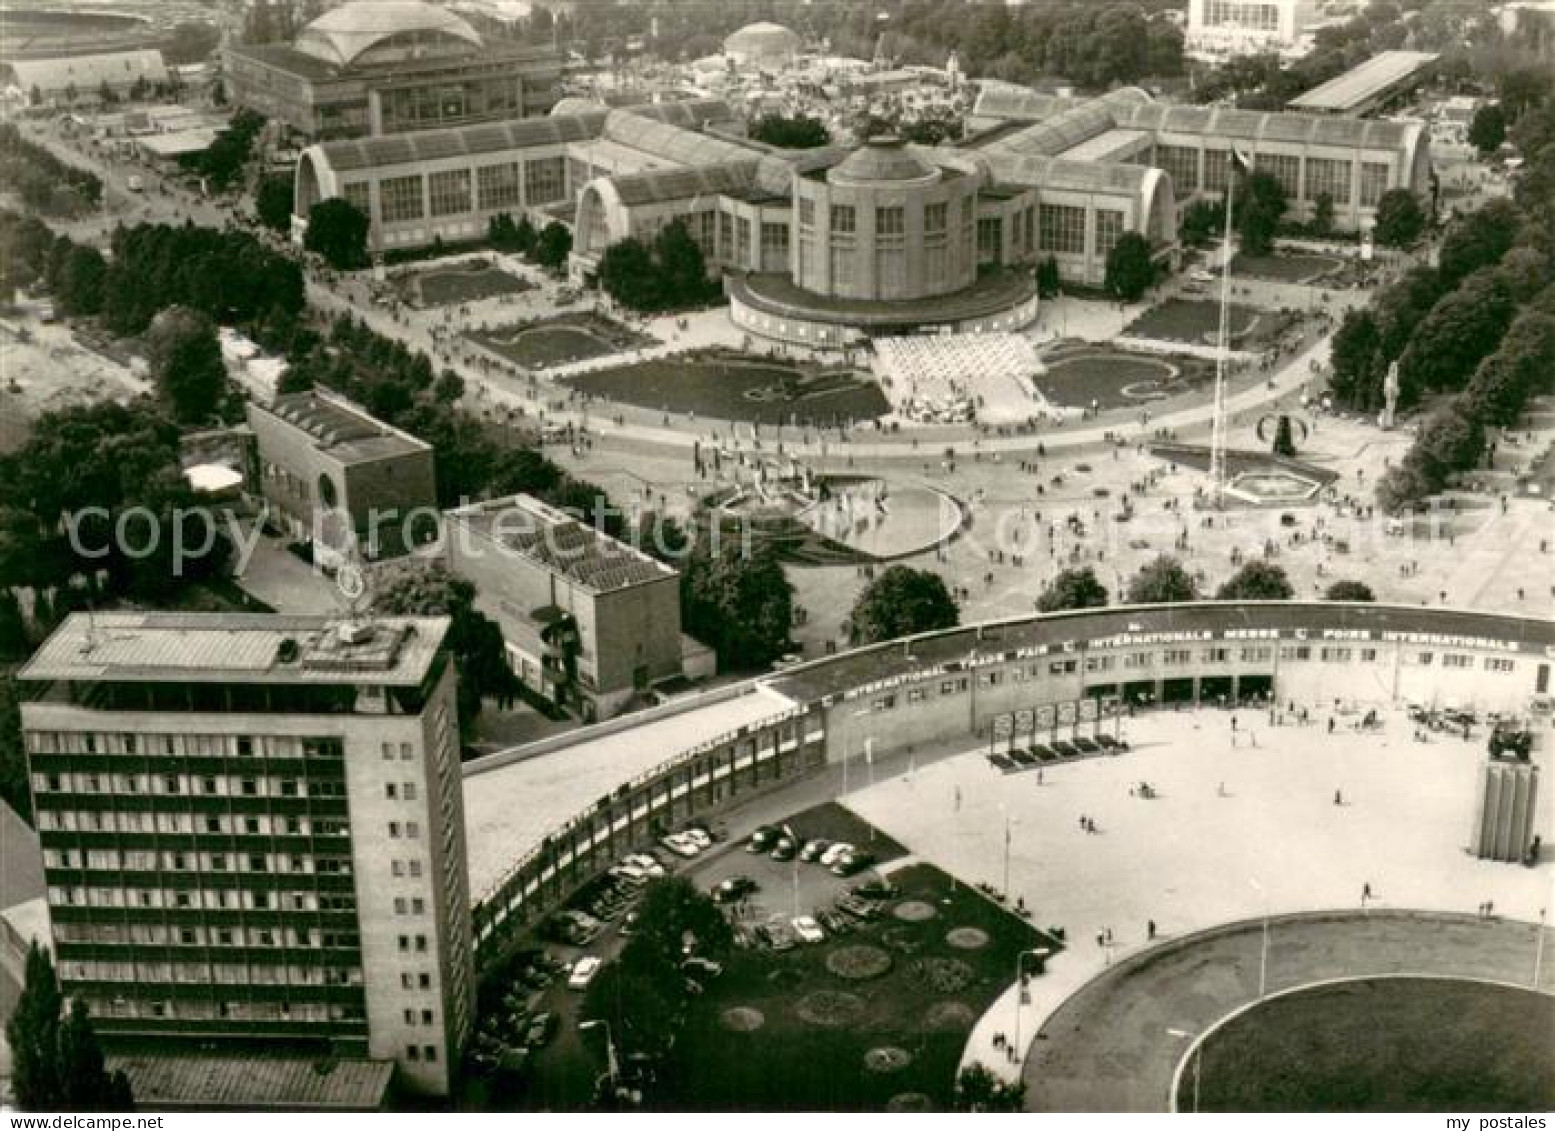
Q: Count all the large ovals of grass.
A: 1